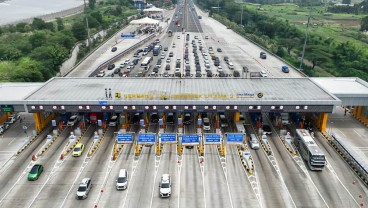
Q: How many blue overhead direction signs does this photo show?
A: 6